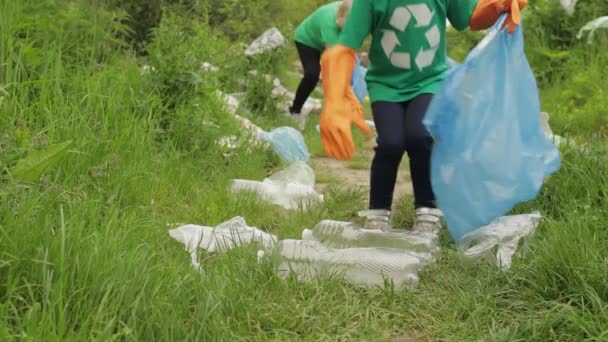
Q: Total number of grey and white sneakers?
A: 2